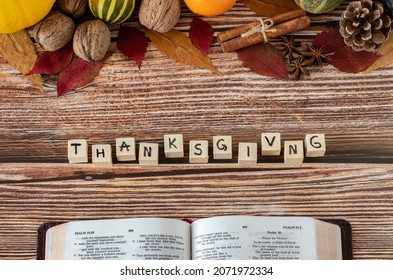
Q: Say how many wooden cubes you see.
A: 11